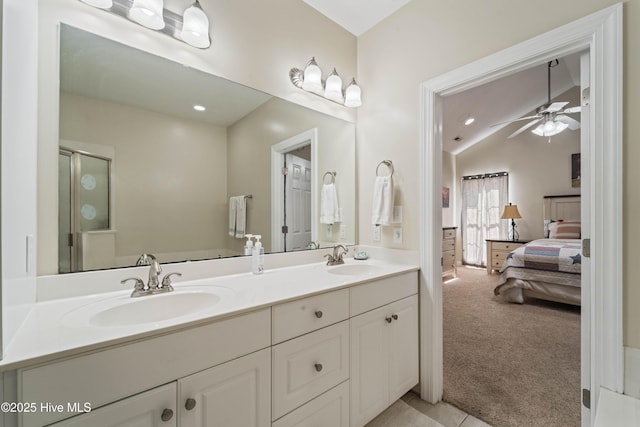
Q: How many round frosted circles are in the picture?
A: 2